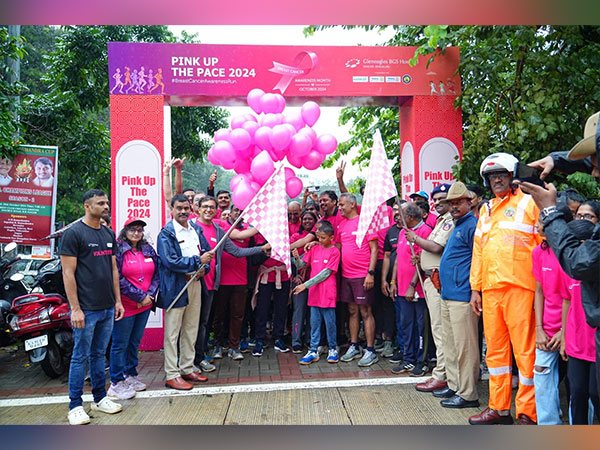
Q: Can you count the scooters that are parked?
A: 2